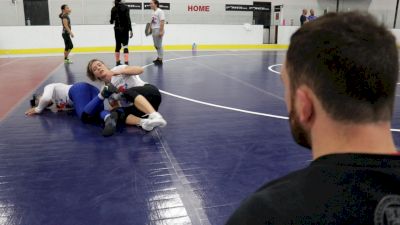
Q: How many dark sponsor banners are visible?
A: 4